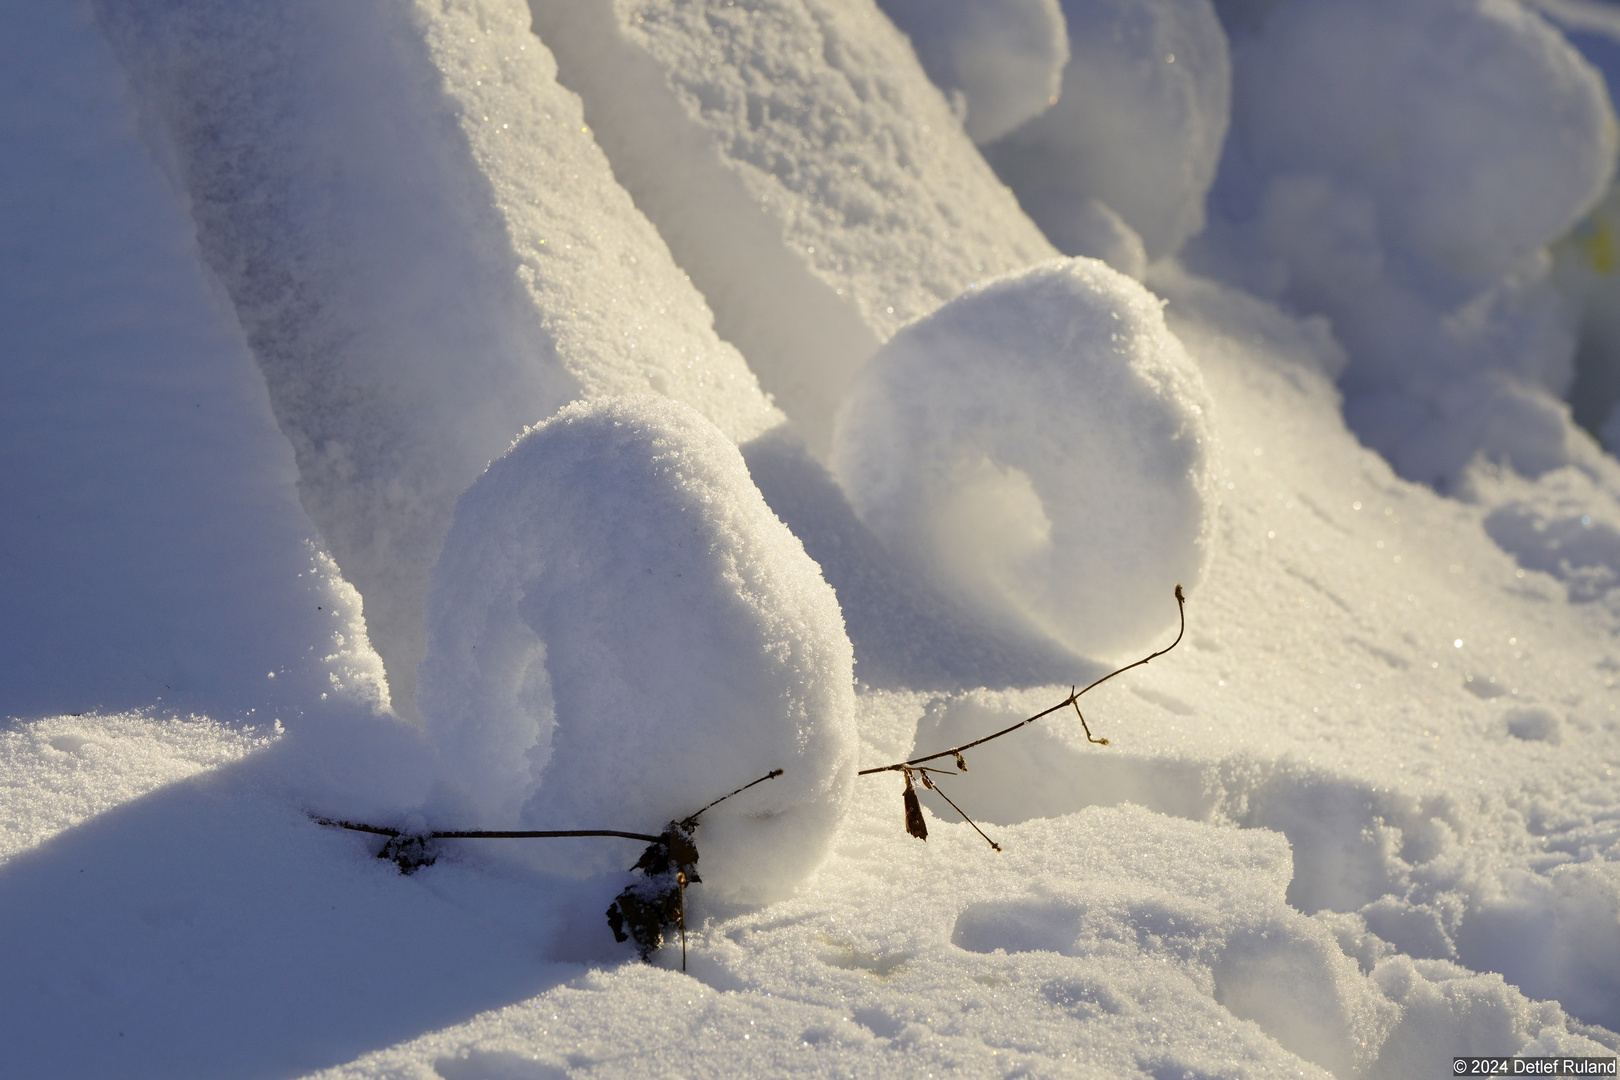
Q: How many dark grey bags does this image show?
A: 0